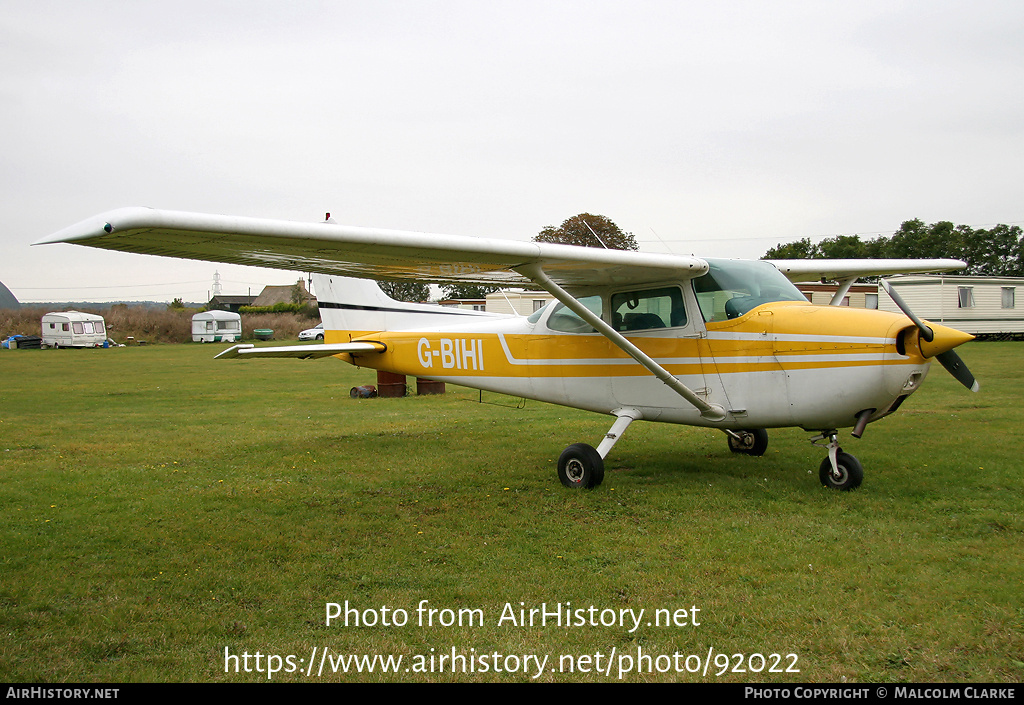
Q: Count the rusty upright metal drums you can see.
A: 2